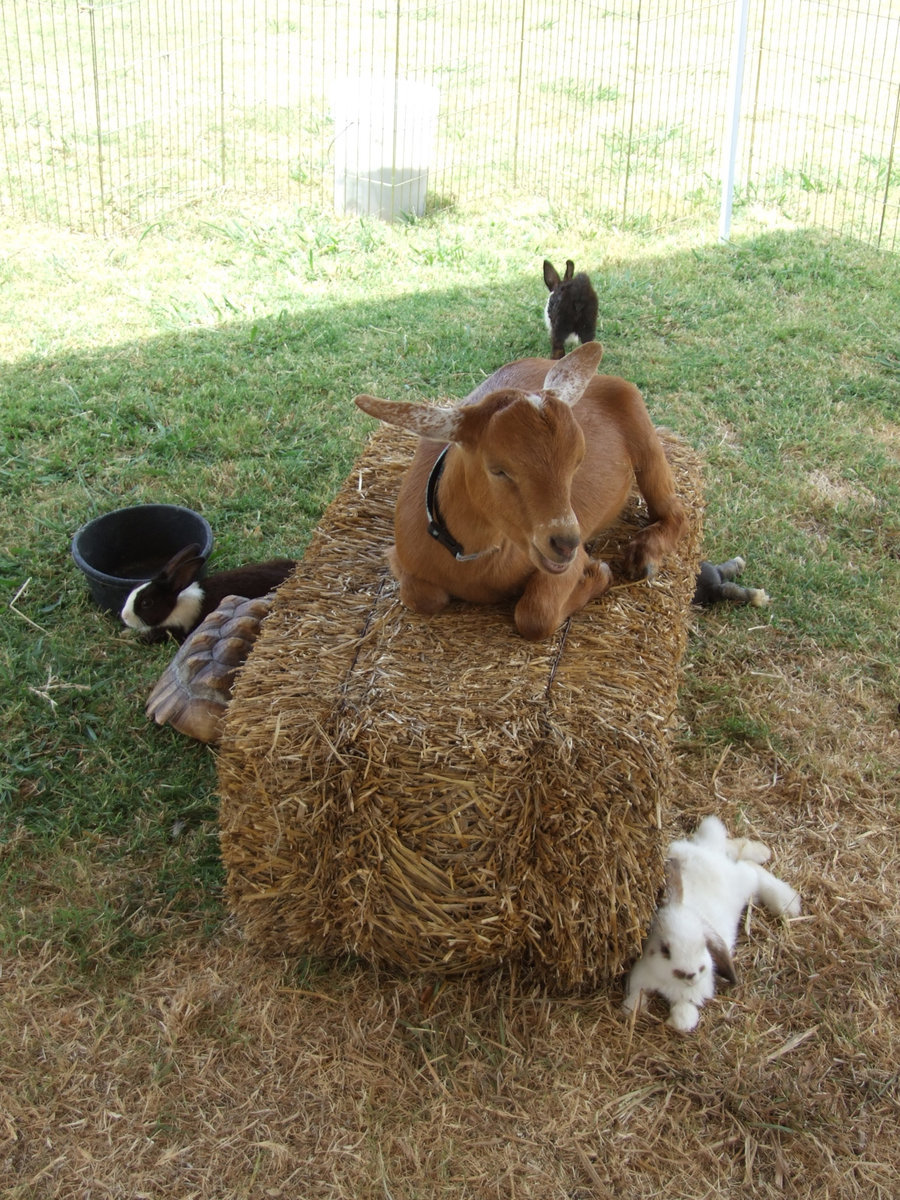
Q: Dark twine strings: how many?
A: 2